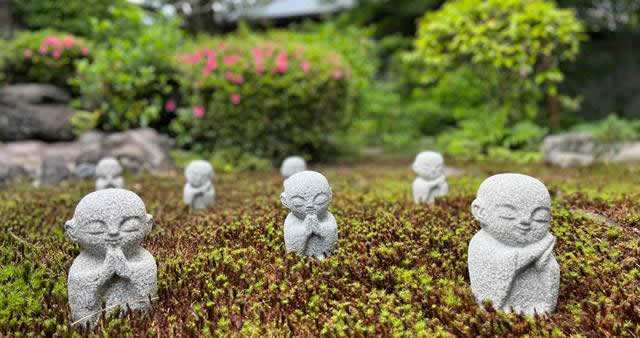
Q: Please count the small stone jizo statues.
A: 7